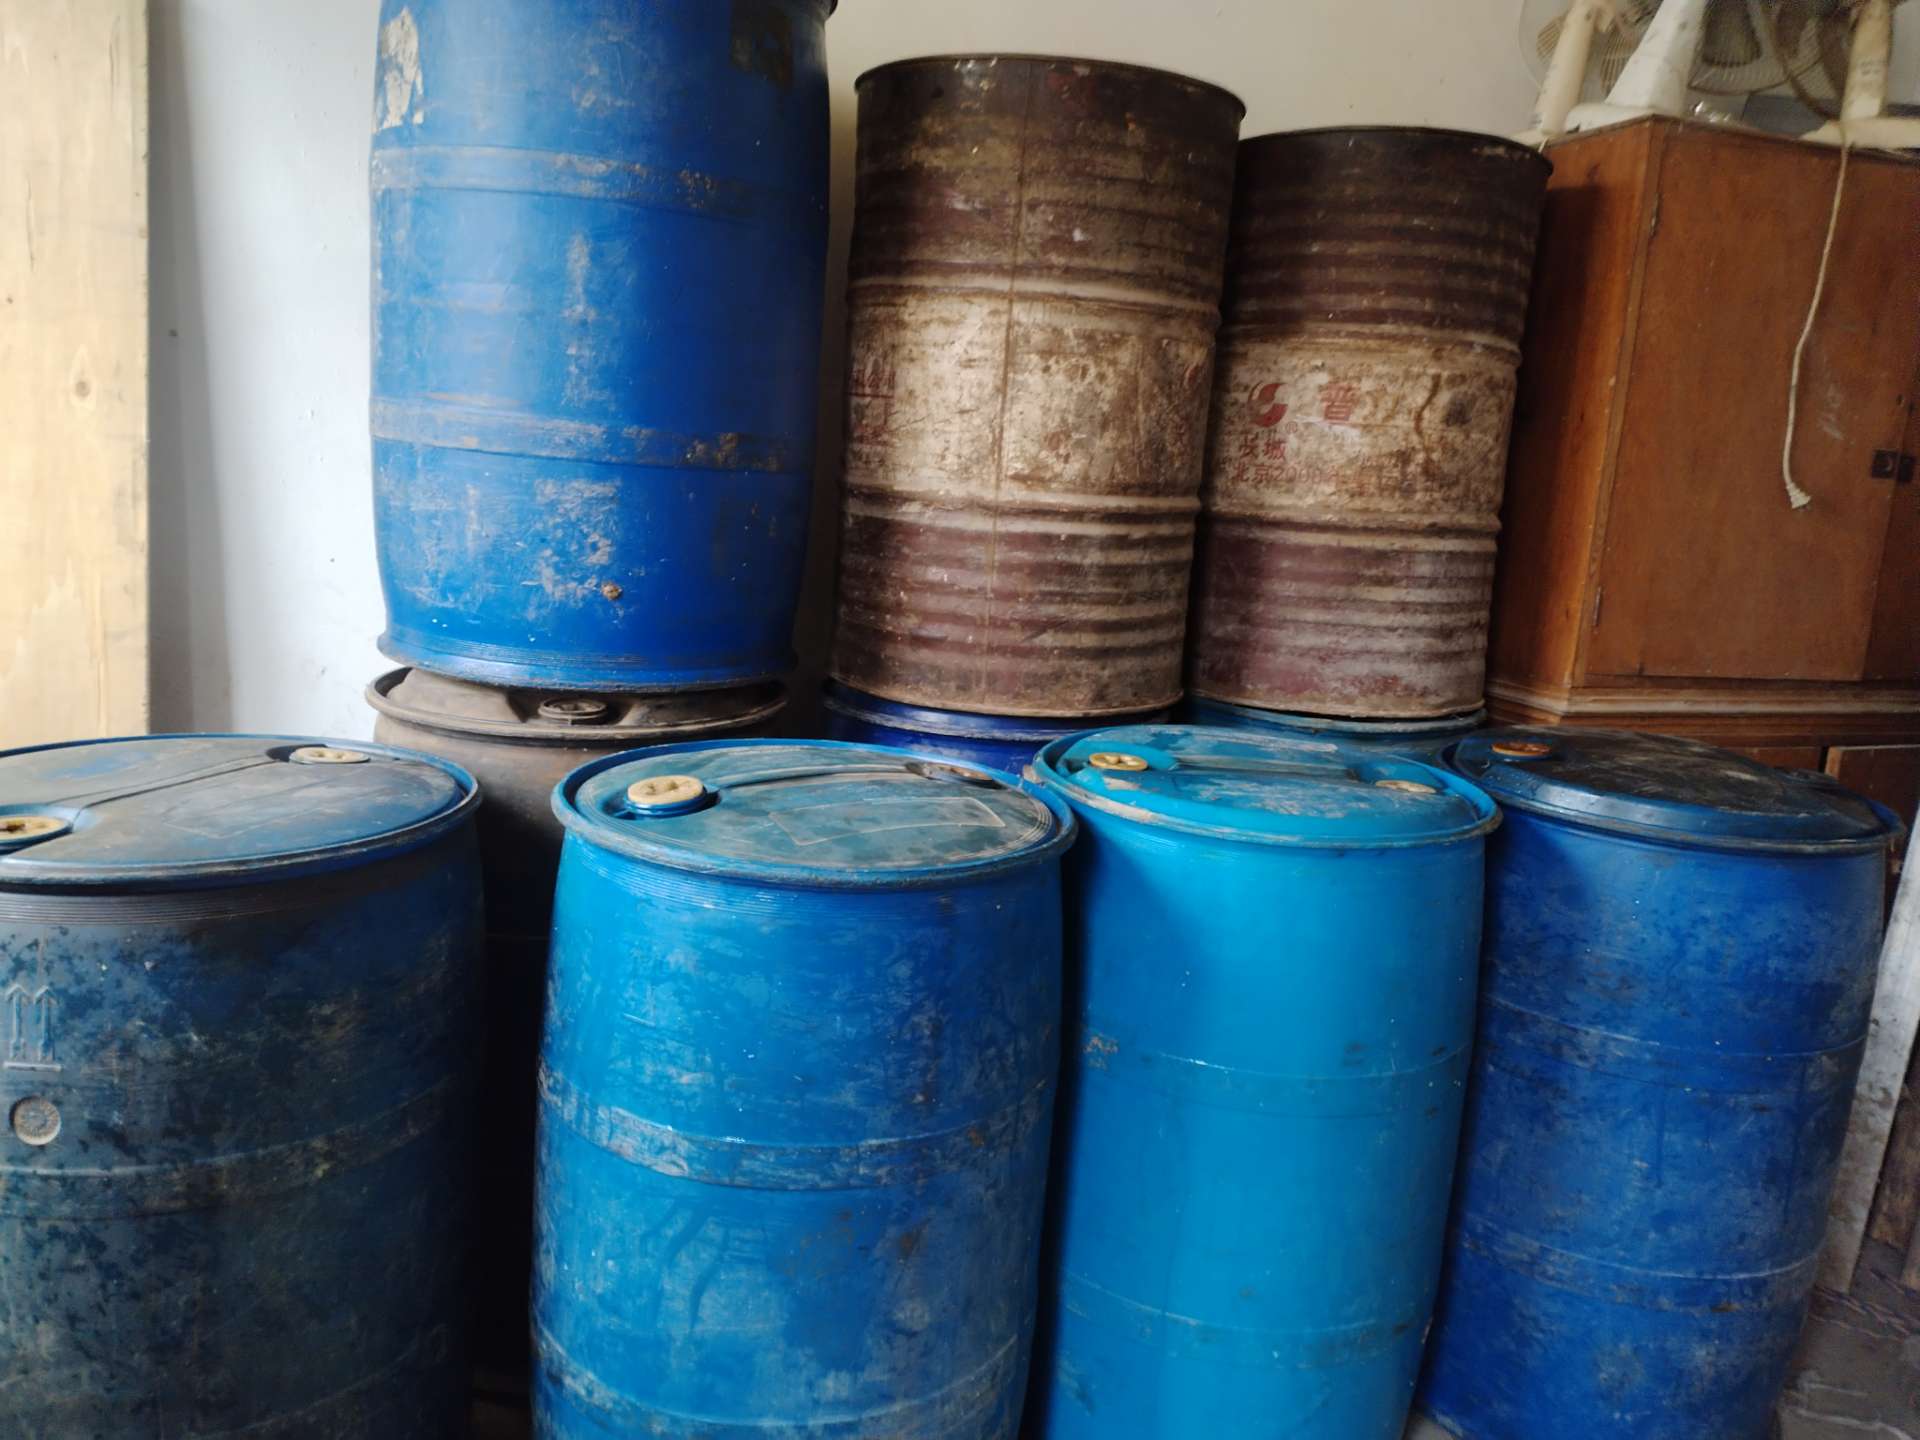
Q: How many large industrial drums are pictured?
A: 10